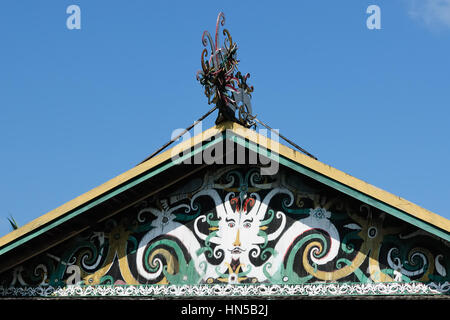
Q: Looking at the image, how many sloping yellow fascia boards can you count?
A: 2